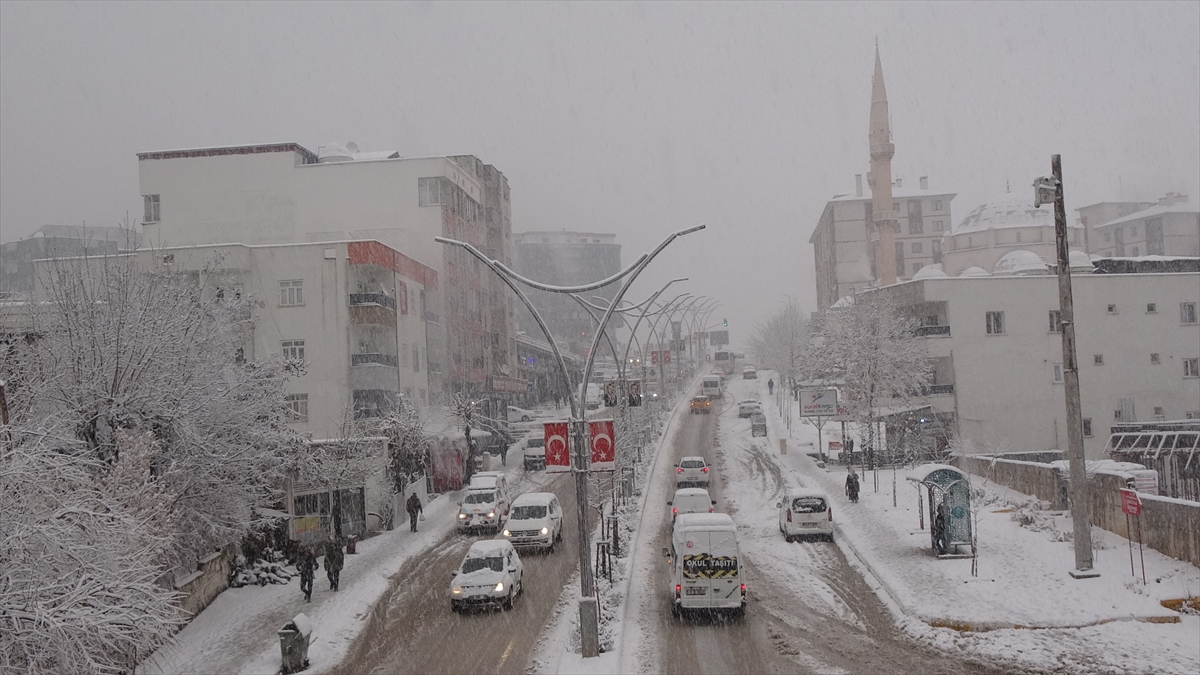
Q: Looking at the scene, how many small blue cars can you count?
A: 0